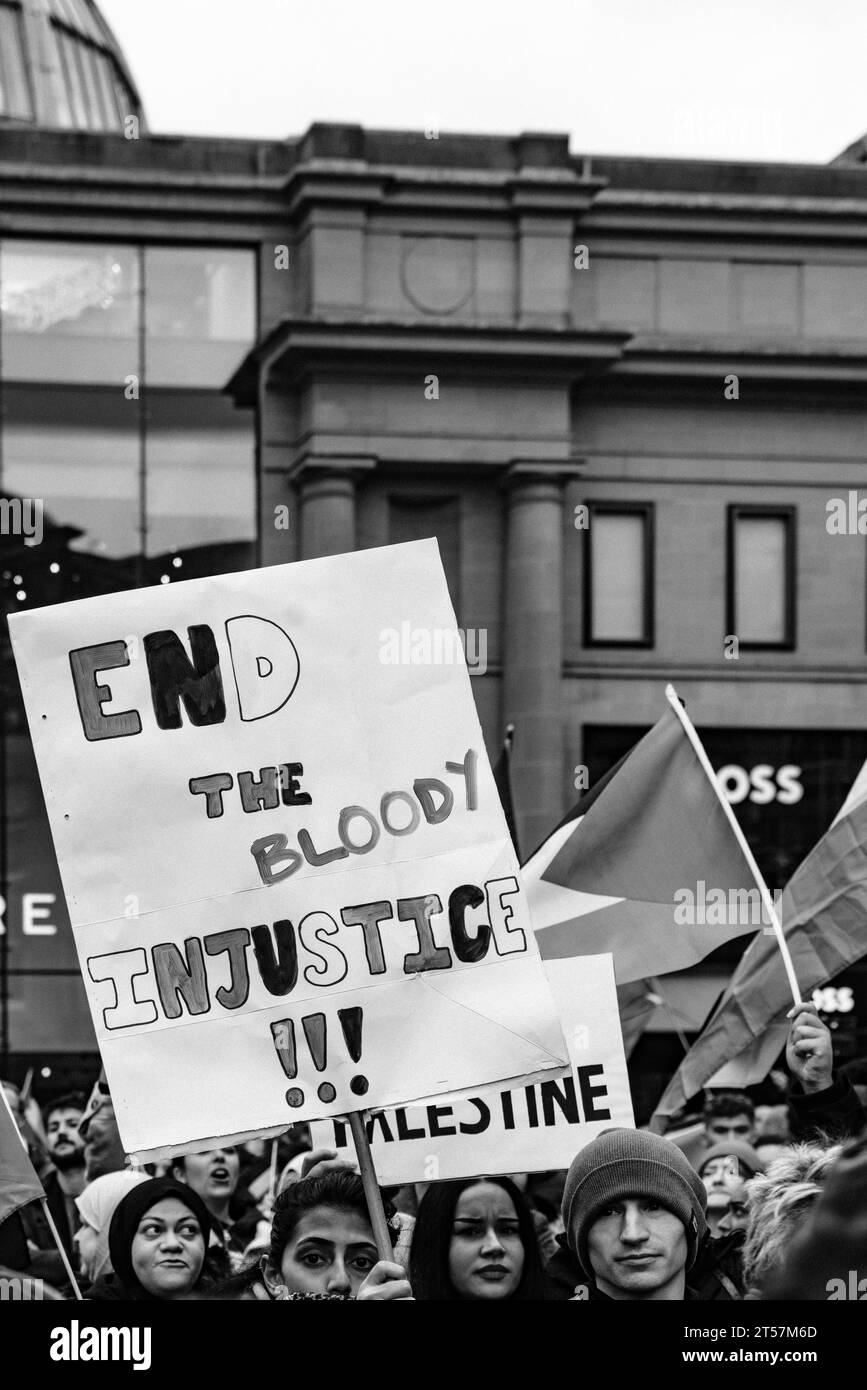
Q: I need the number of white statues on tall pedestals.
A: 0